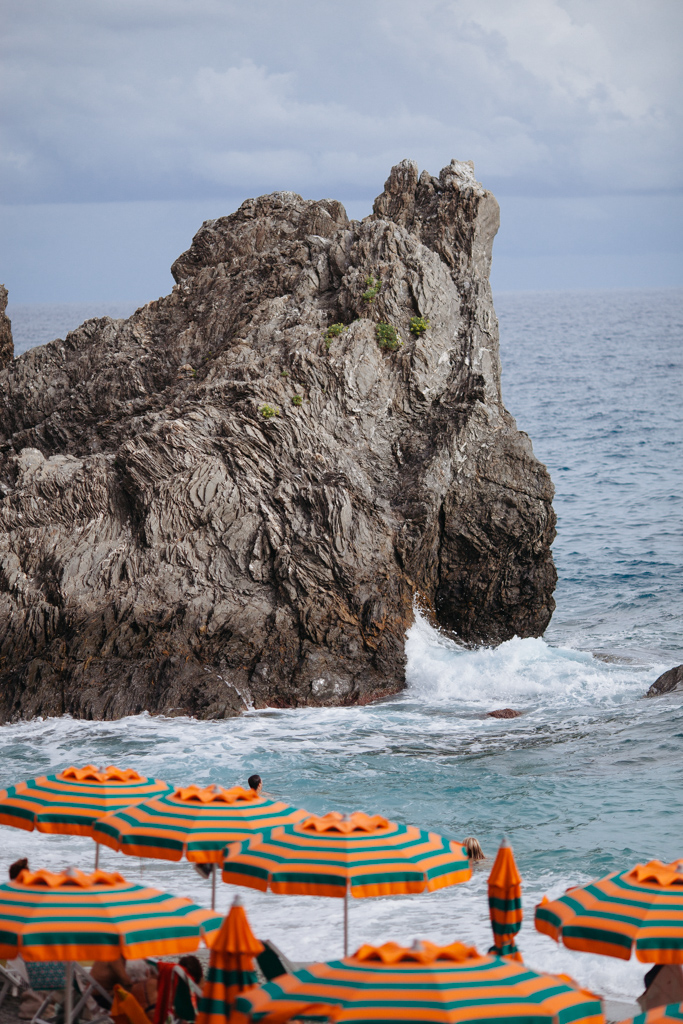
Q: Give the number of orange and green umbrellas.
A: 9